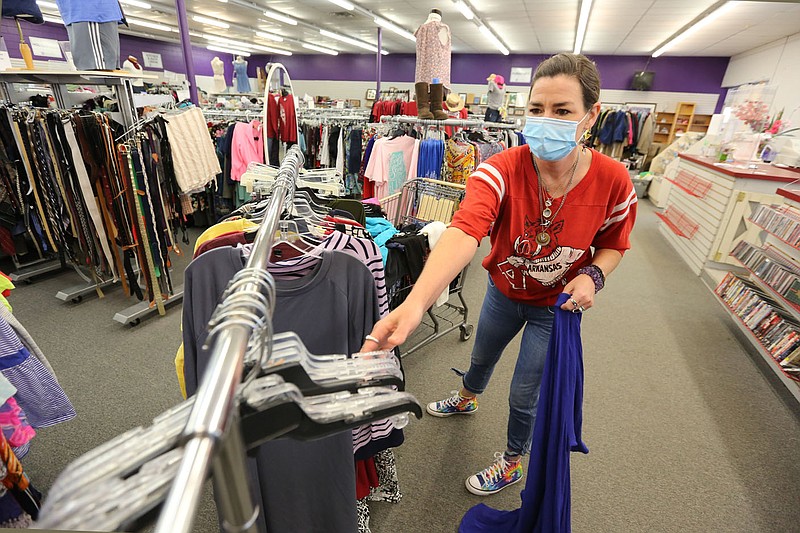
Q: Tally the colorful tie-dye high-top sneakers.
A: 2